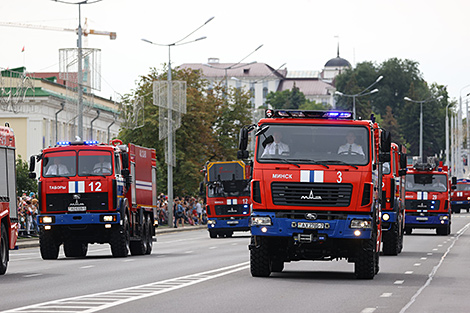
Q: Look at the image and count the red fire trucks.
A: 7